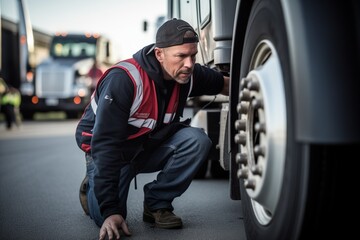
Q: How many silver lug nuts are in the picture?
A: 13